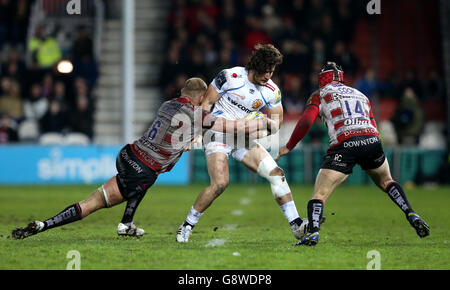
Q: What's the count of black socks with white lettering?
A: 4